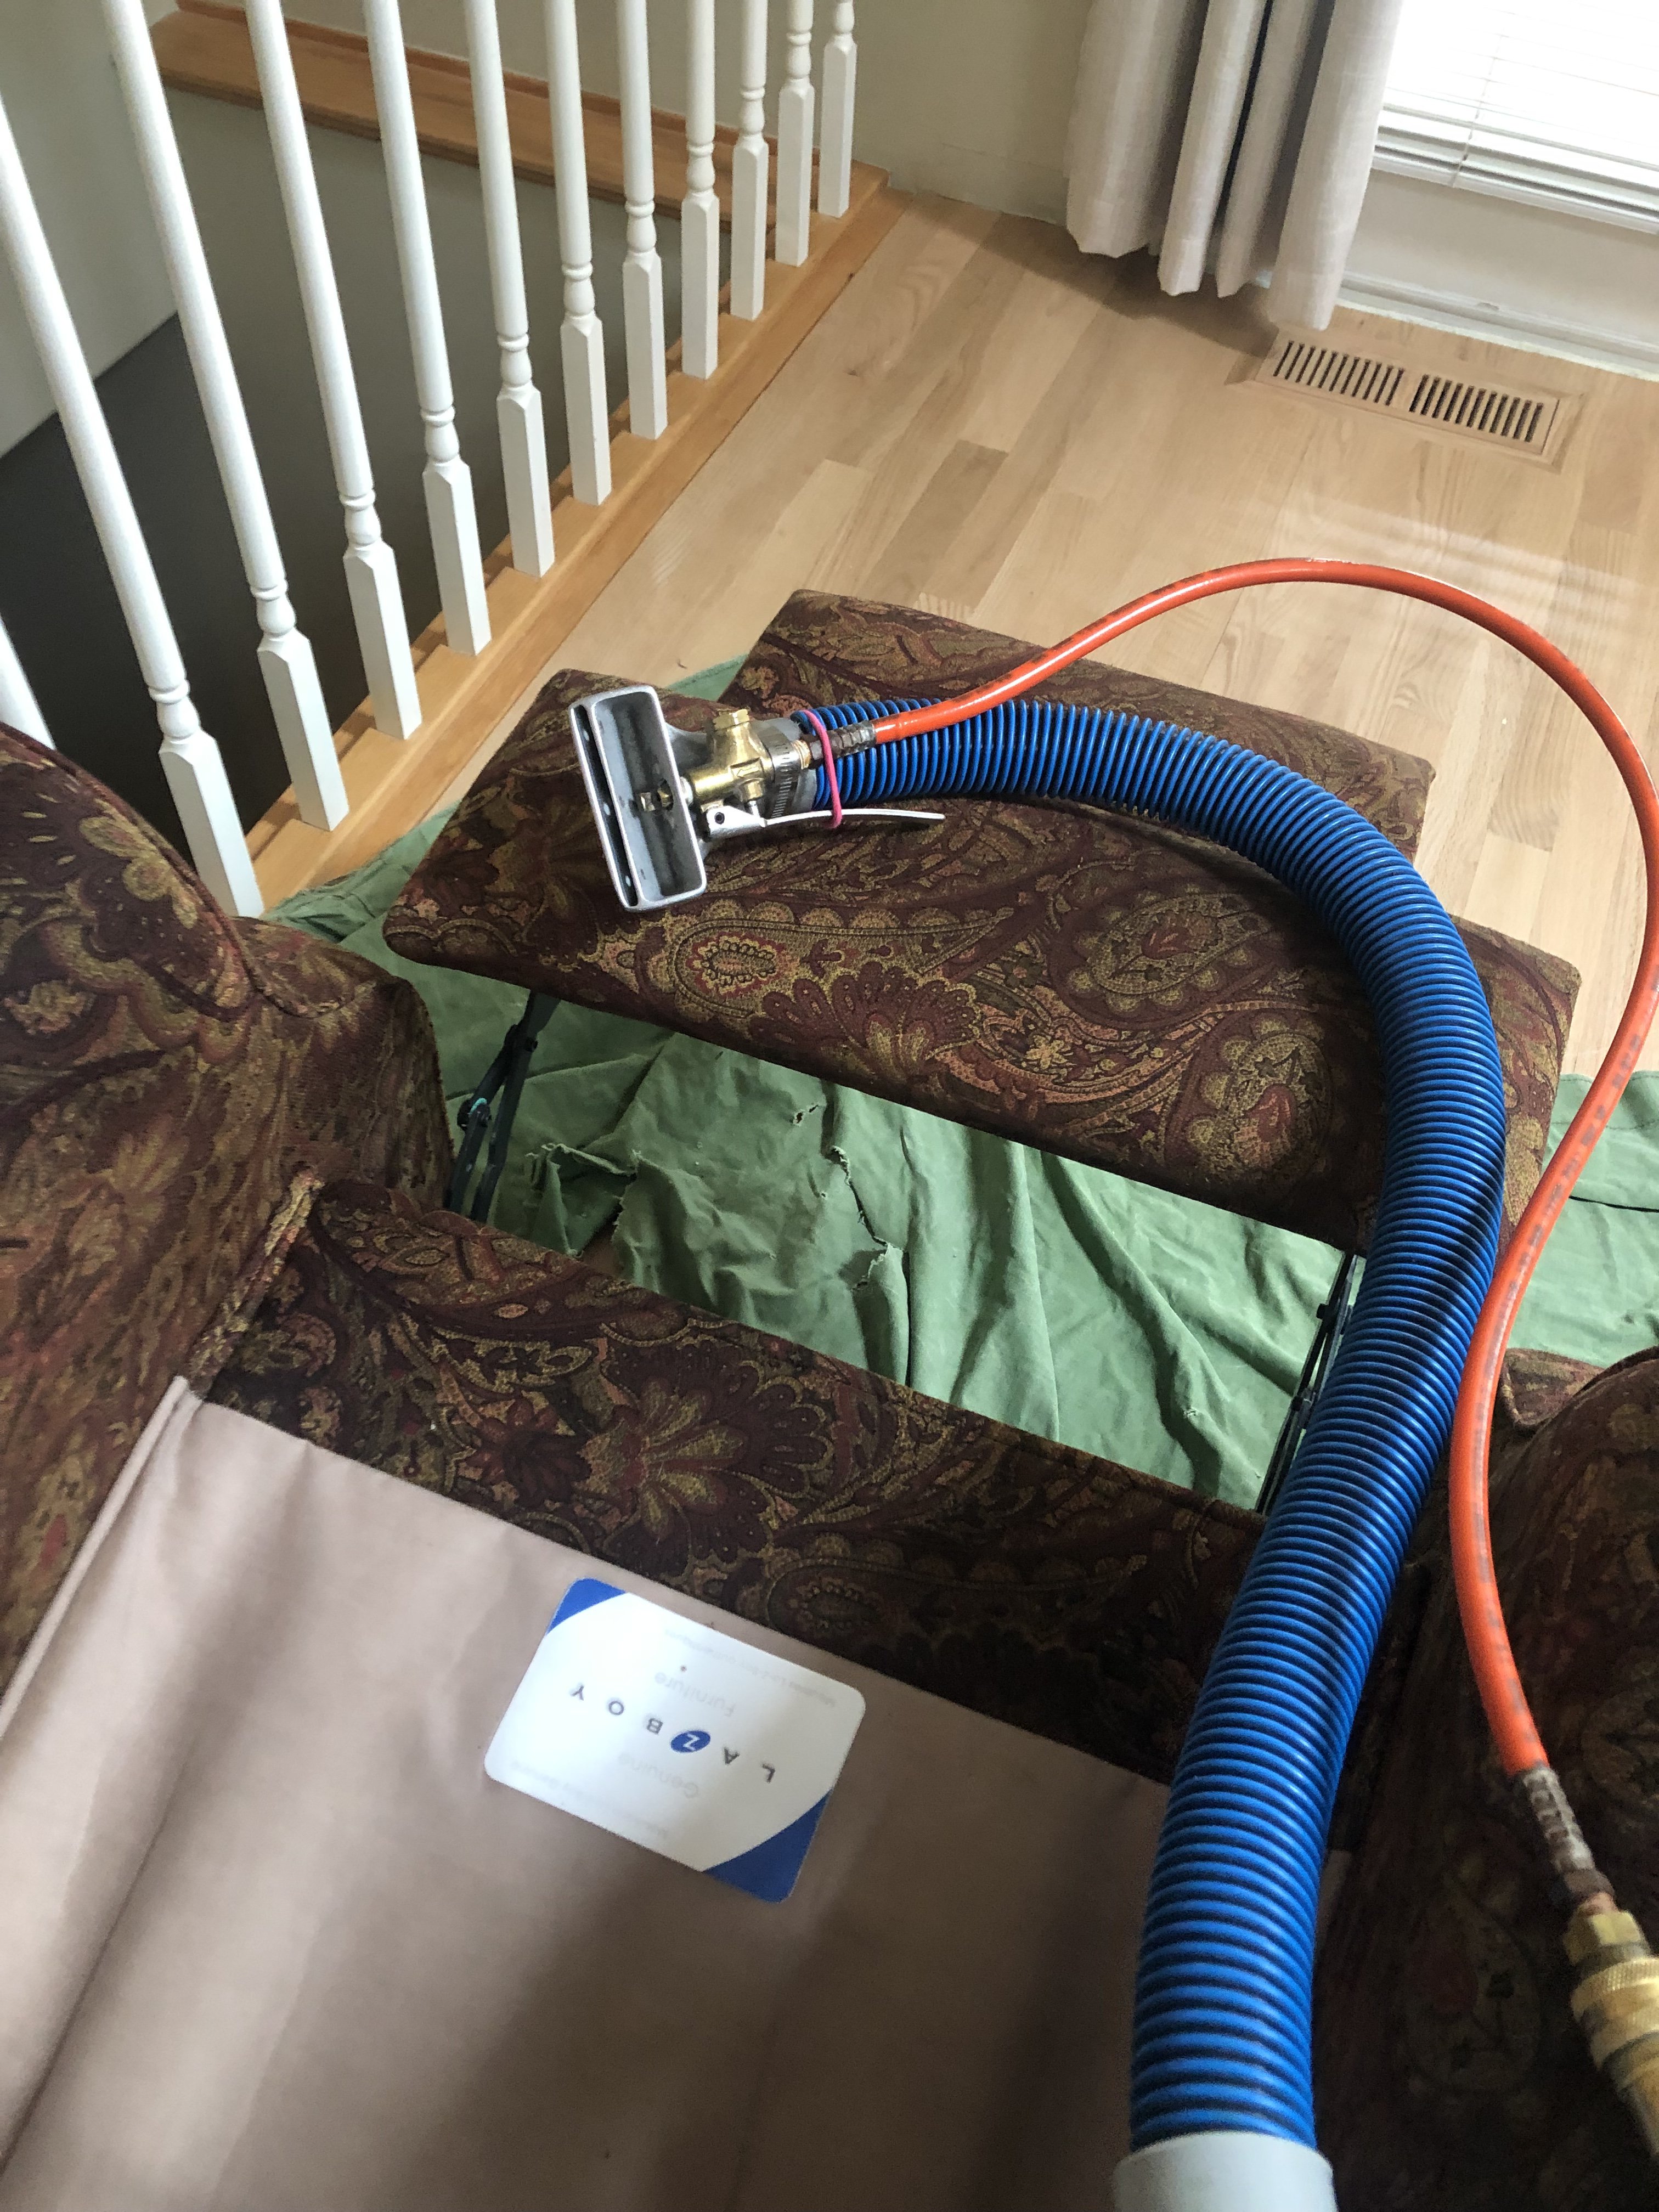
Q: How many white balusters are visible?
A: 12